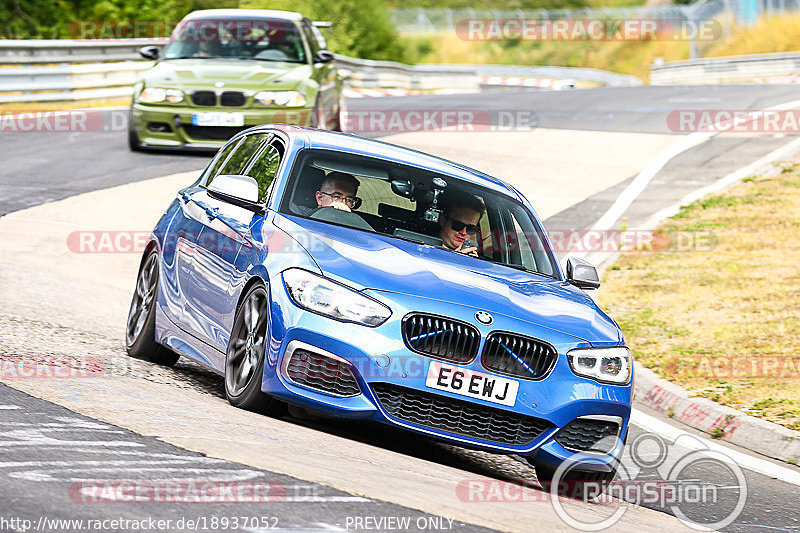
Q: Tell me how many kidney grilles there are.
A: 4